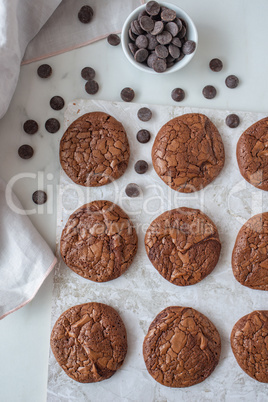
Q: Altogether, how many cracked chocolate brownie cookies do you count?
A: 9